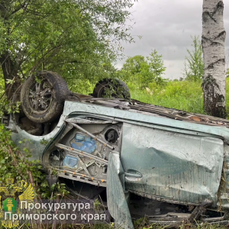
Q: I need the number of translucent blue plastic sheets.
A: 2